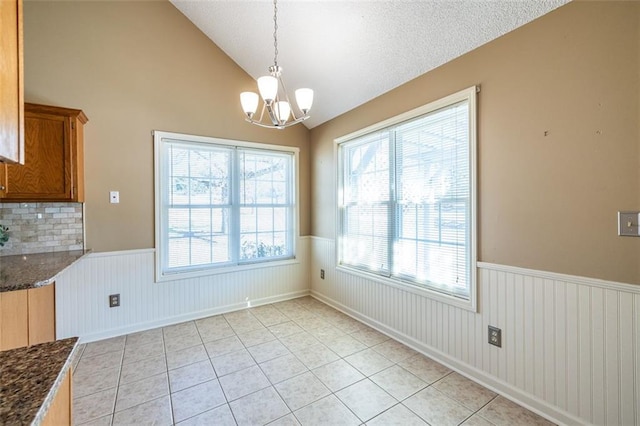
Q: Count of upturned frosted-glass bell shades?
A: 4